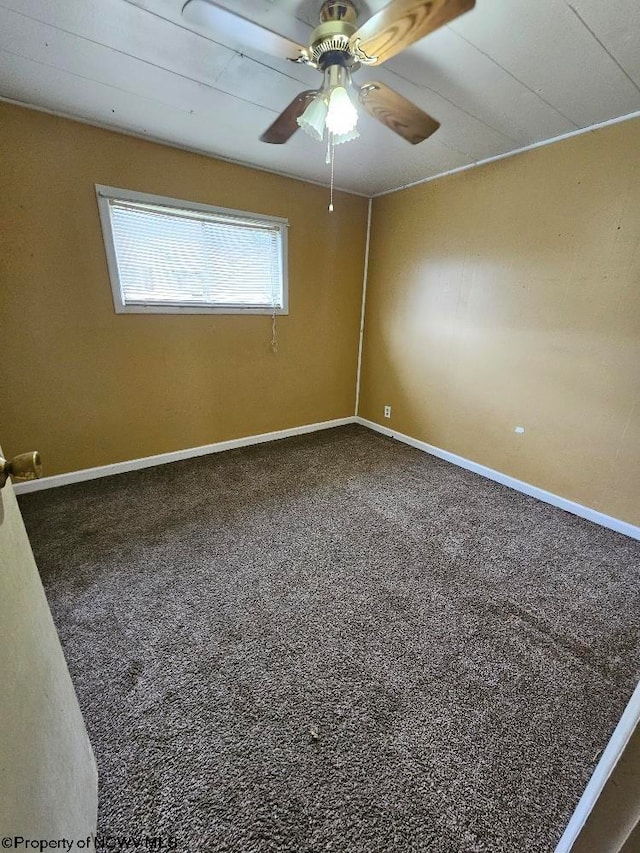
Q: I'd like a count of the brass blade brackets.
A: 4